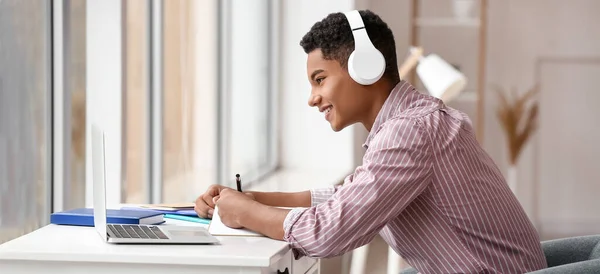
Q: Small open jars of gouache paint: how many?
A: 0